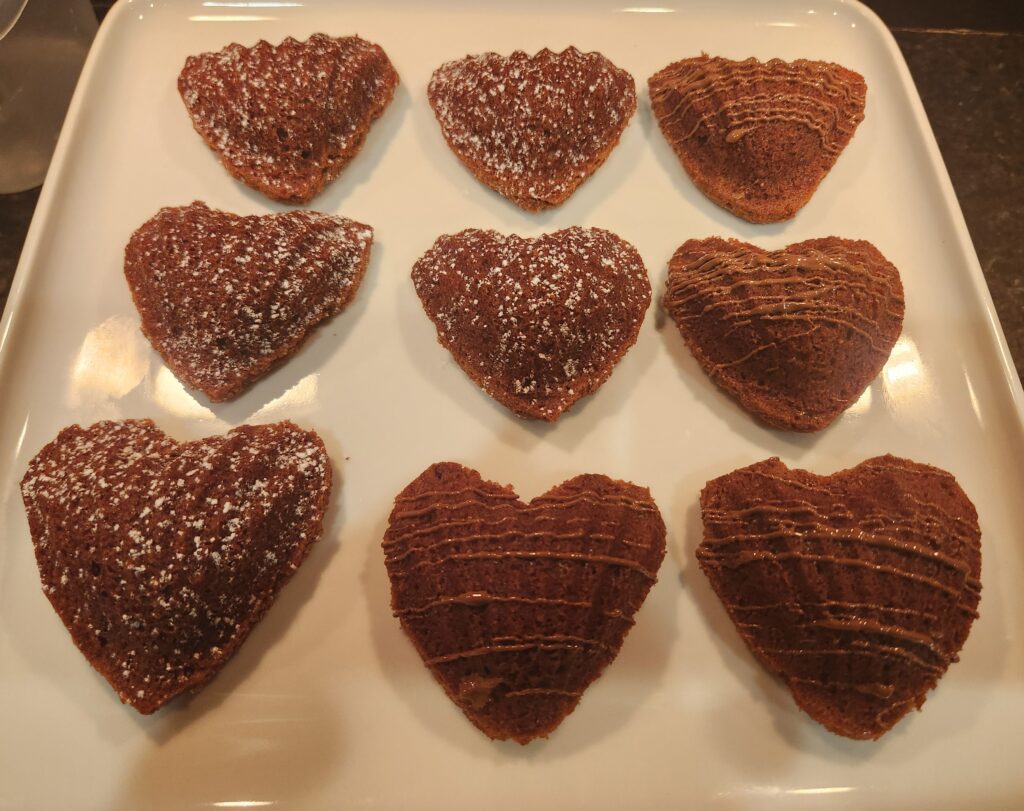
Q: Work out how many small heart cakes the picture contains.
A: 9